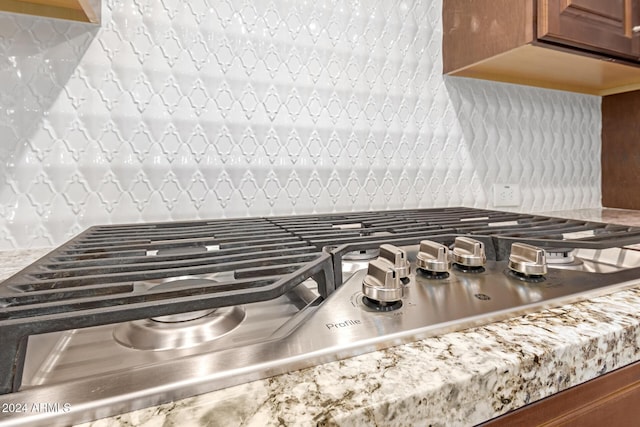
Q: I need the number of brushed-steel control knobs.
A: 5